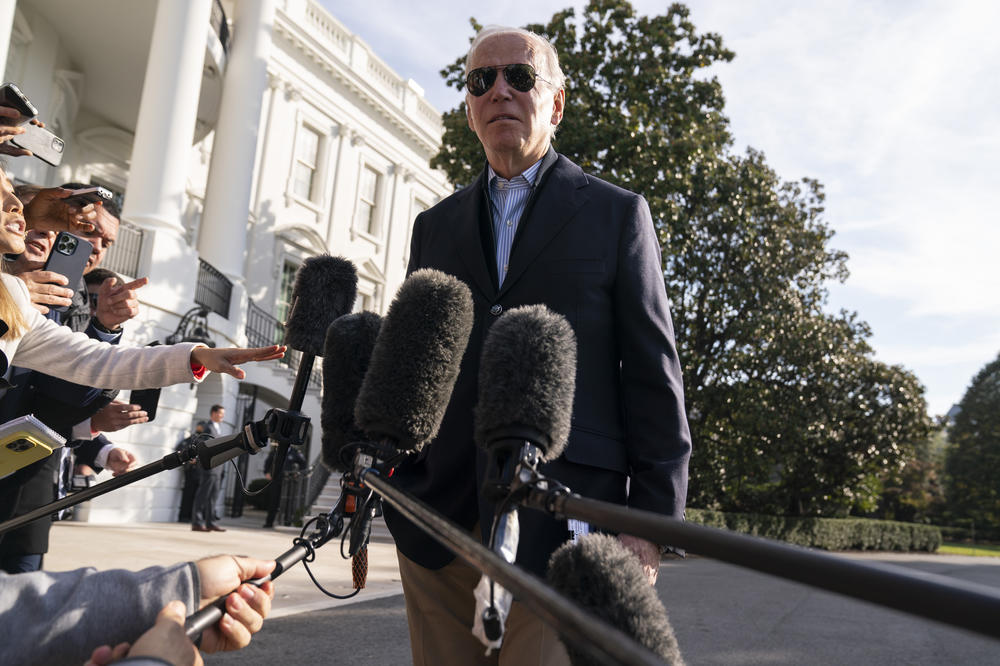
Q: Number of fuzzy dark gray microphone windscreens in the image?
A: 5